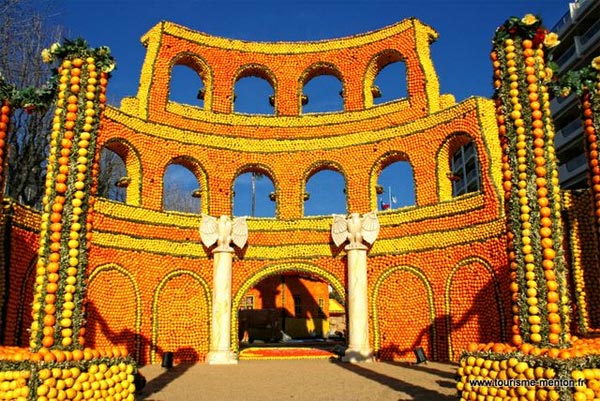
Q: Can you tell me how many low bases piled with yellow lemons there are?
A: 2